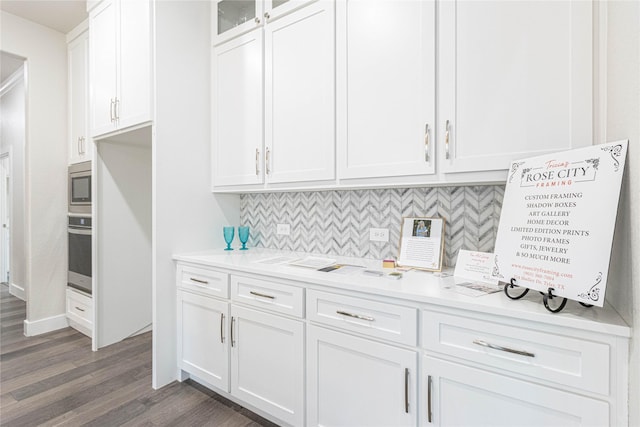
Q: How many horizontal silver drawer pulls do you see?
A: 5